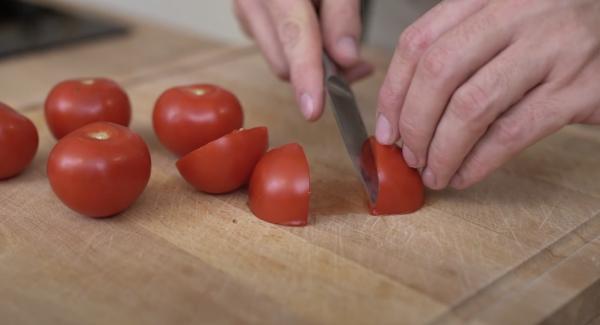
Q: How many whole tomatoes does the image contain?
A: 4